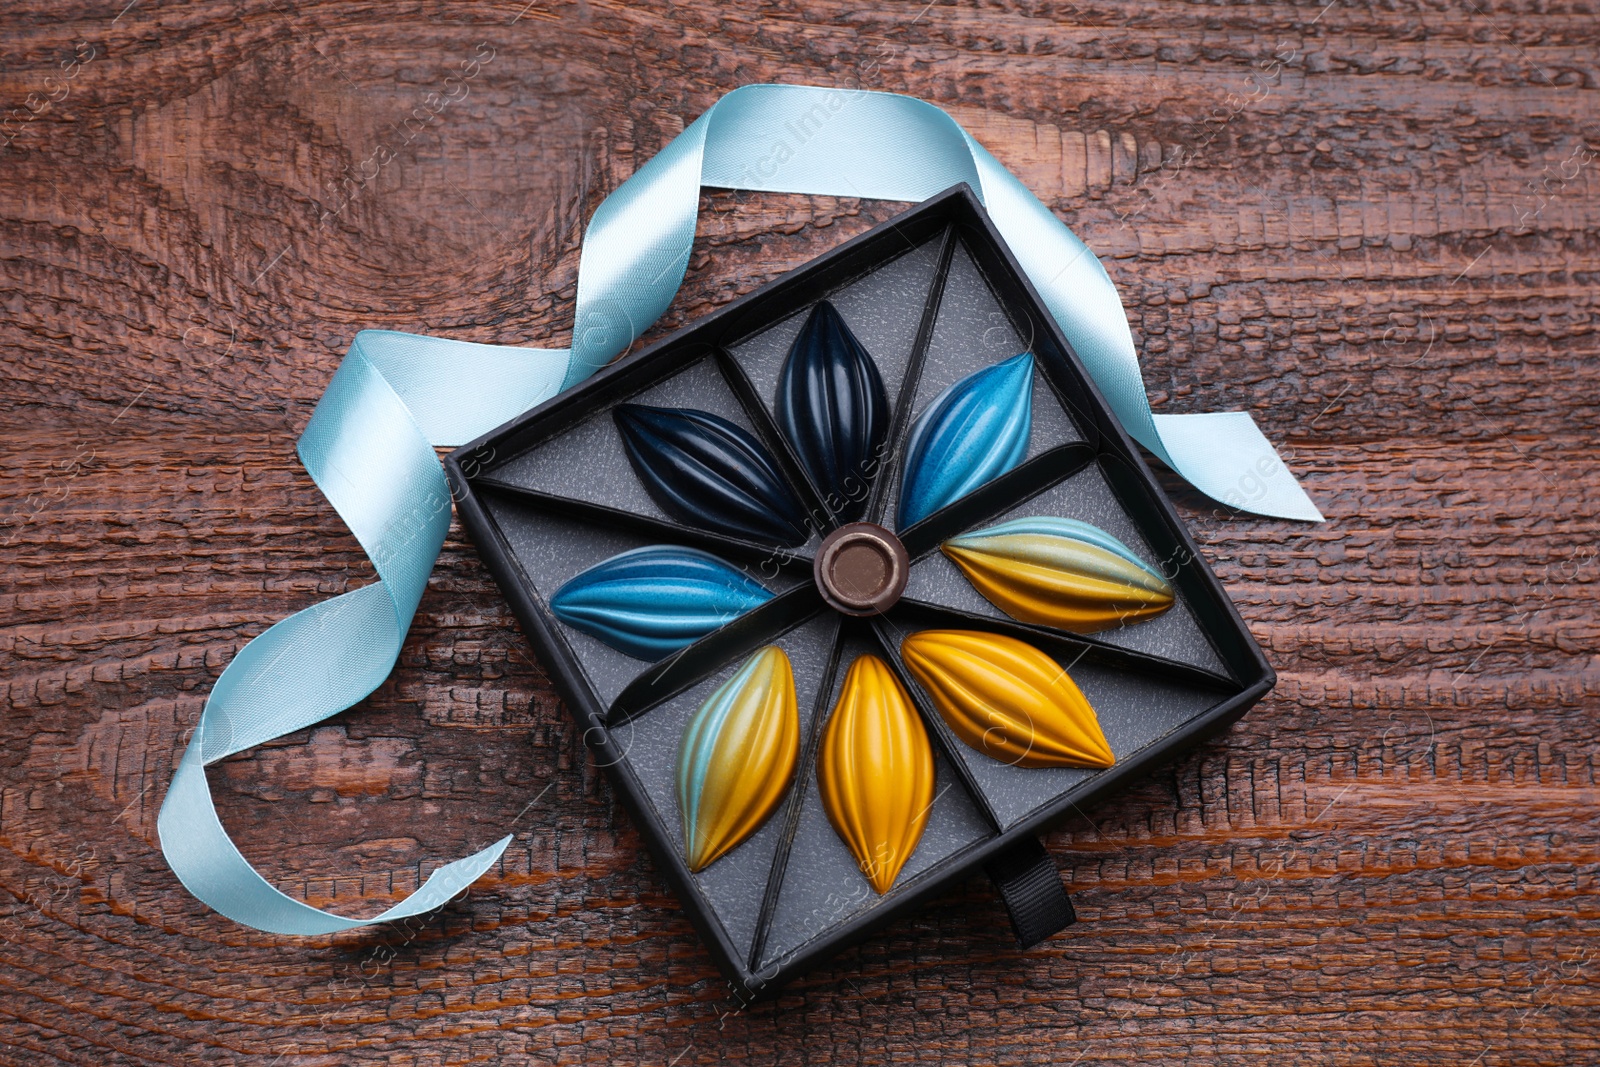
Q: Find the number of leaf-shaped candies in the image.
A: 8